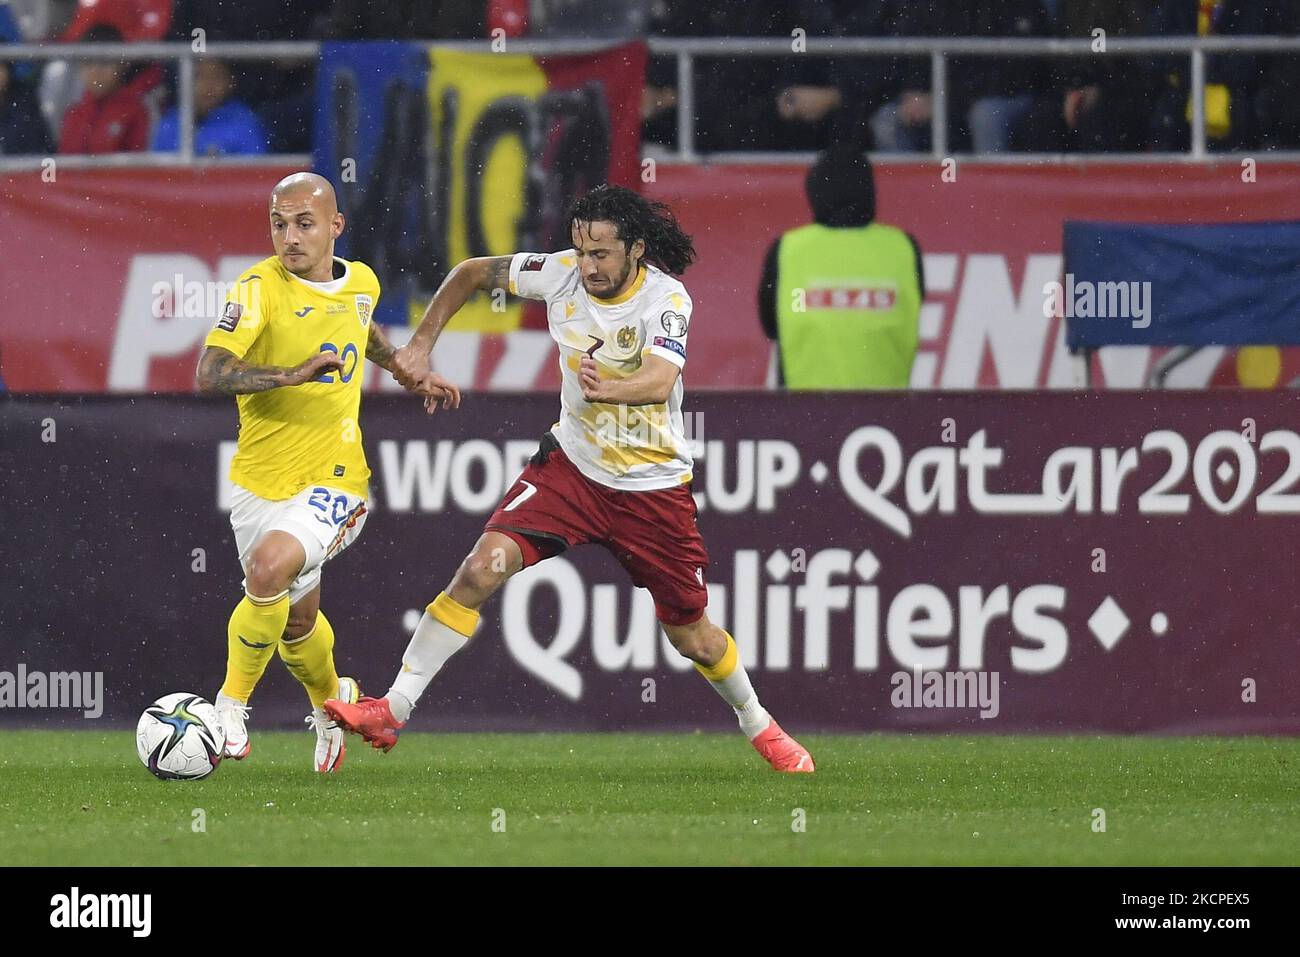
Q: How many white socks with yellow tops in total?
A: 2